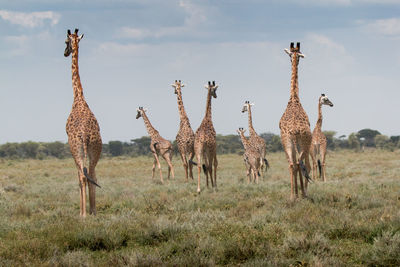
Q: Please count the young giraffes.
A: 1